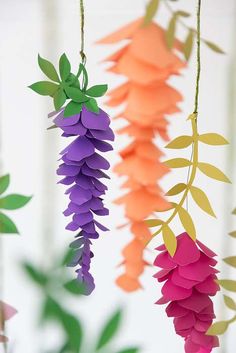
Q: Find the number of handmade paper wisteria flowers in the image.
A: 3